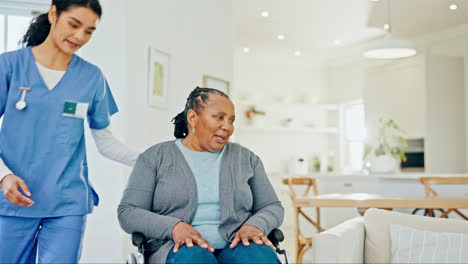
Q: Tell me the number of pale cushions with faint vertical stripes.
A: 1